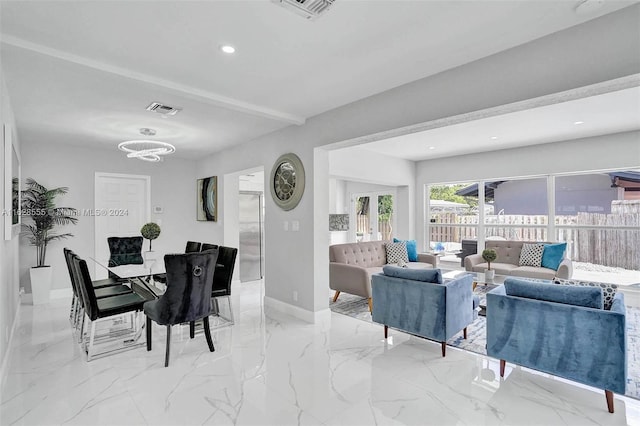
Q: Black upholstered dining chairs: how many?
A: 8